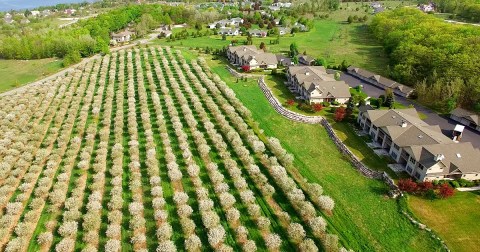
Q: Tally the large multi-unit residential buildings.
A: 3